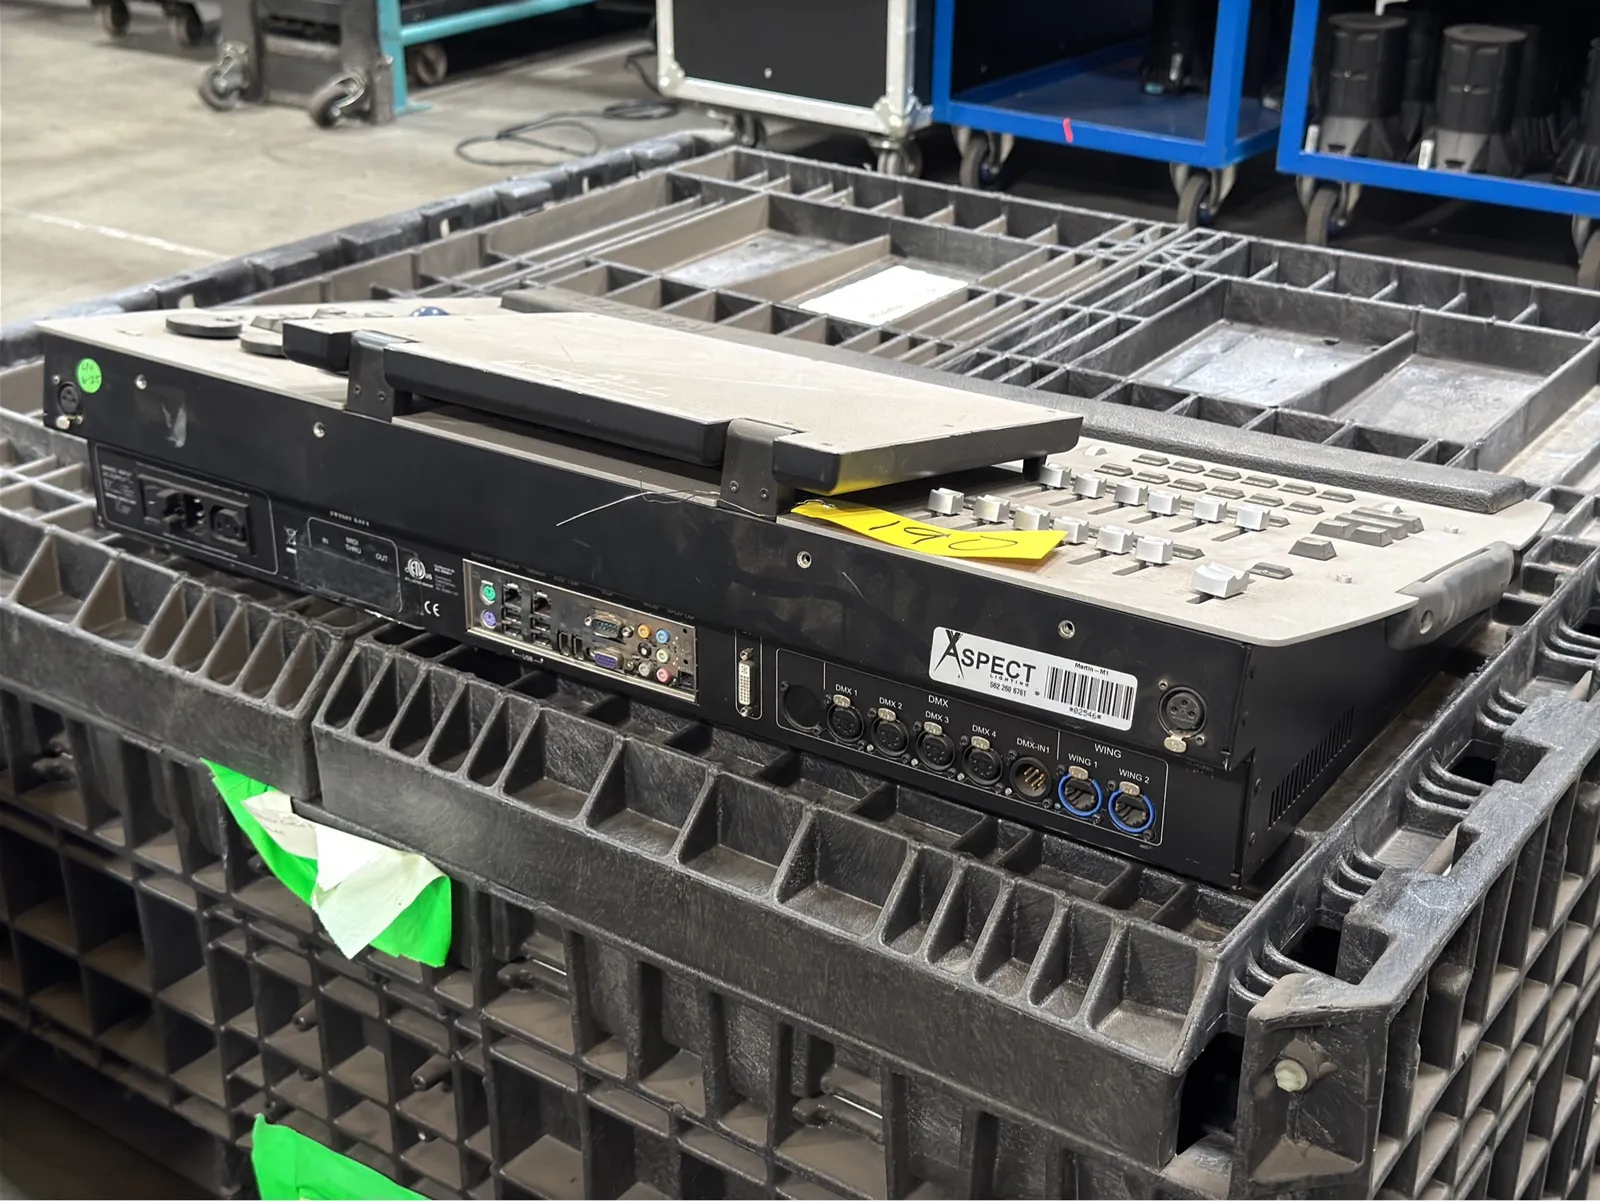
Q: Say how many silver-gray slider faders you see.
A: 13